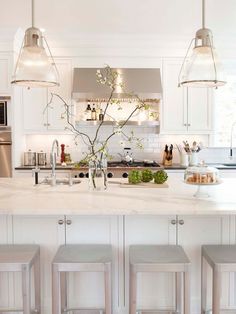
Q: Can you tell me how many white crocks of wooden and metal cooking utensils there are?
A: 2